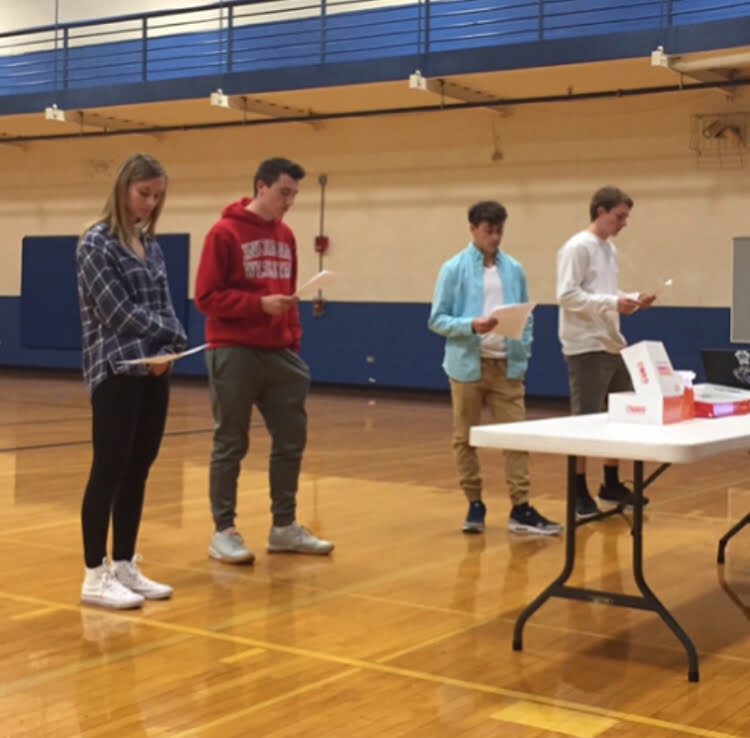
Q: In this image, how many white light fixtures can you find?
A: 4